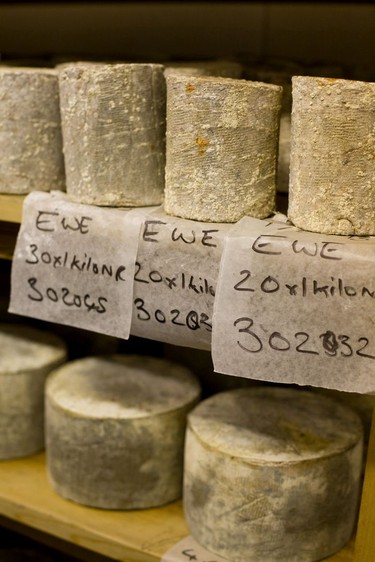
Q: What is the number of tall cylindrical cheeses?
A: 4